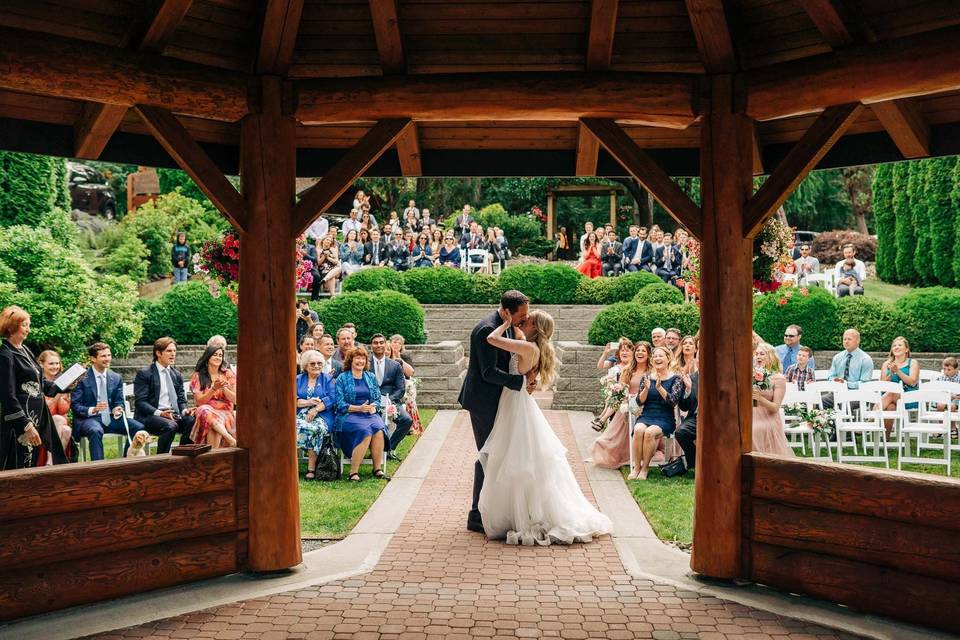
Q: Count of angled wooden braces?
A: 4